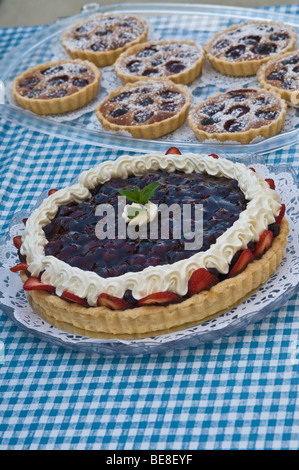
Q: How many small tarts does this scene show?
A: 7